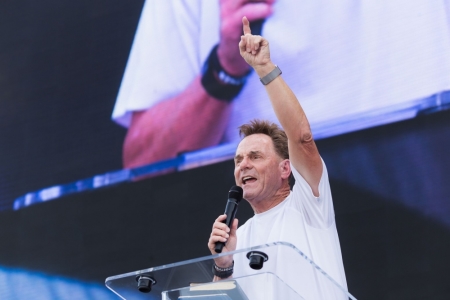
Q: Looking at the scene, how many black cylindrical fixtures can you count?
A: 2